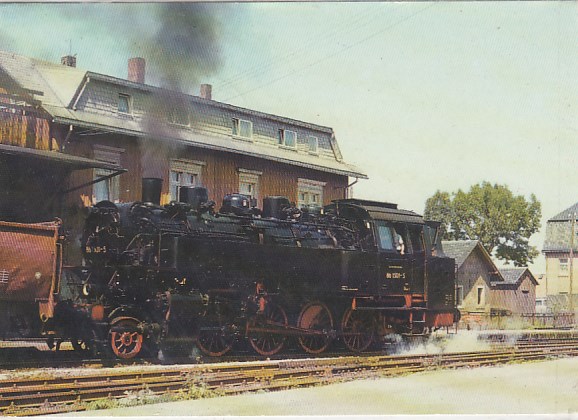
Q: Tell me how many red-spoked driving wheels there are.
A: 4